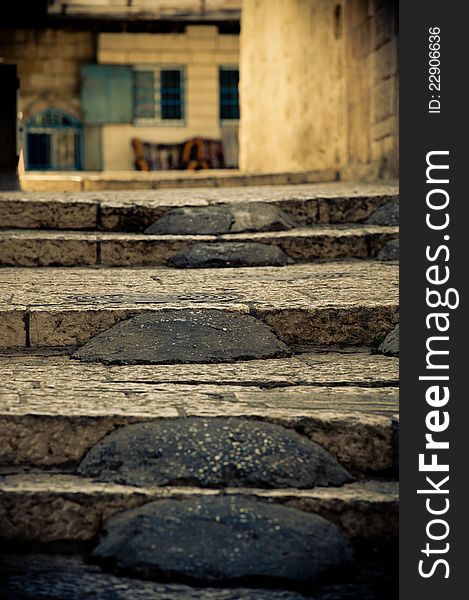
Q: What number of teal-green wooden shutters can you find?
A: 1